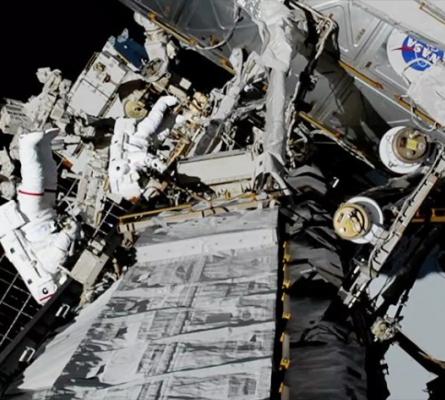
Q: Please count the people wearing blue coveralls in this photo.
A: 0